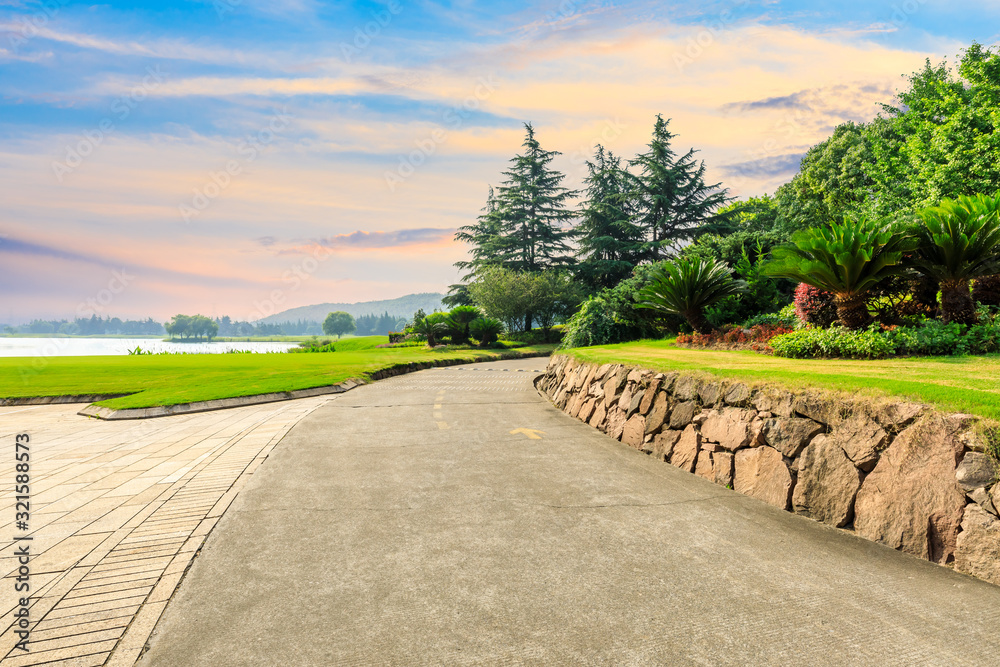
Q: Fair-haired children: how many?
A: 0